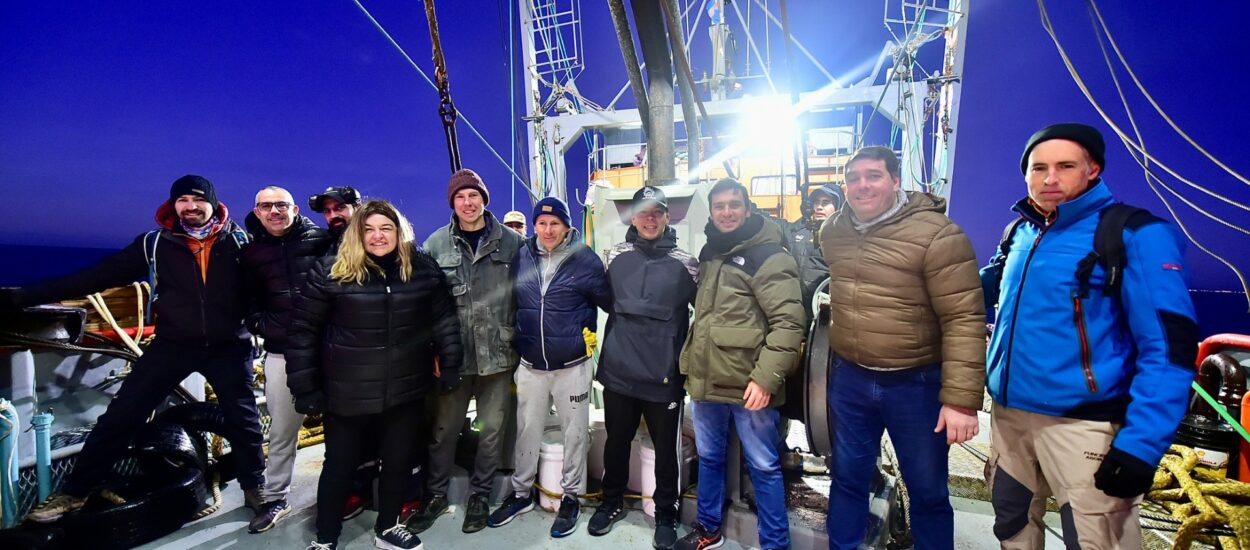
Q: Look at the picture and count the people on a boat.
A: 12